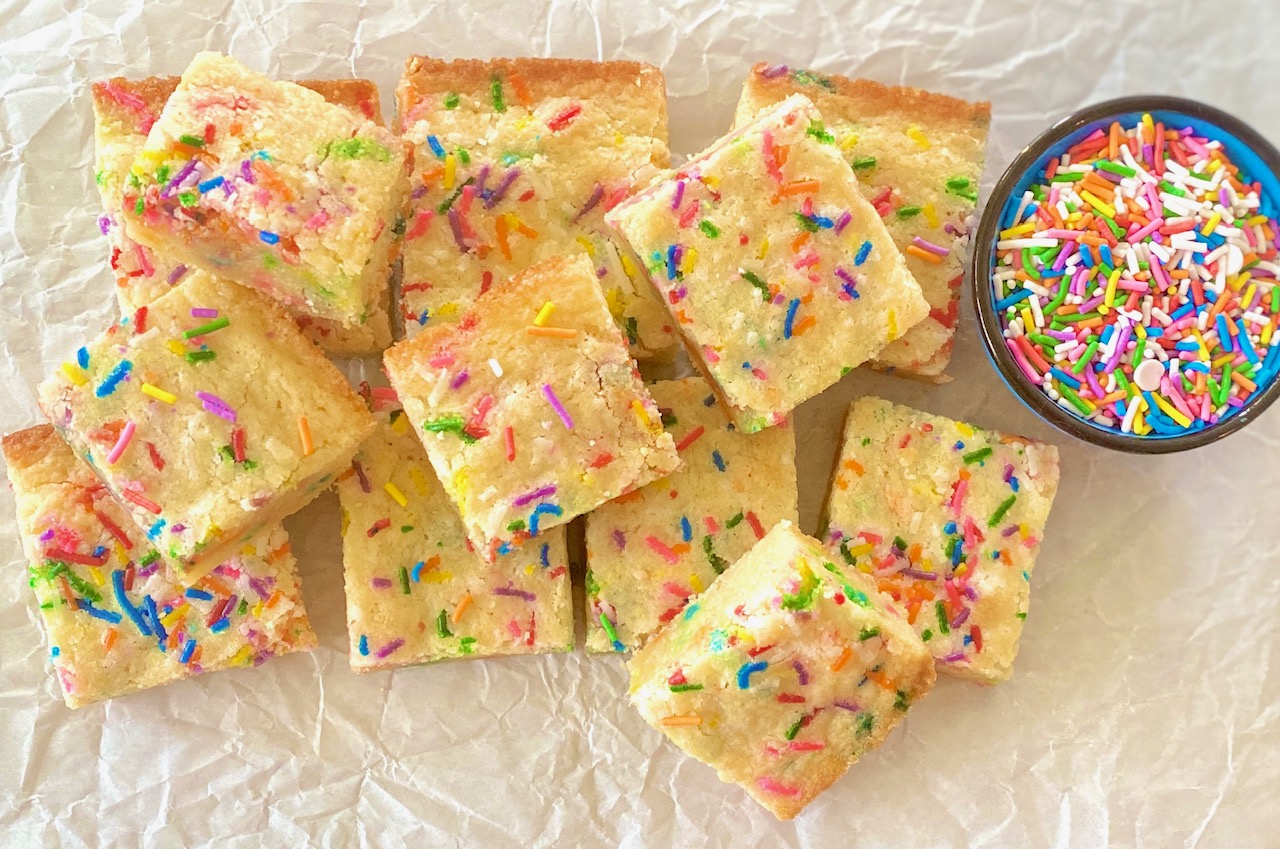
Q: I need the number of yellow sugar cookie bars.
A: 12